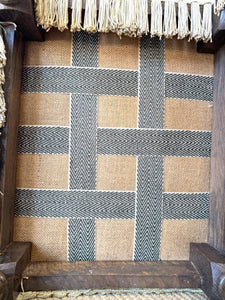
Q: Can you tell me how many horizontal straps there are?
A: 3